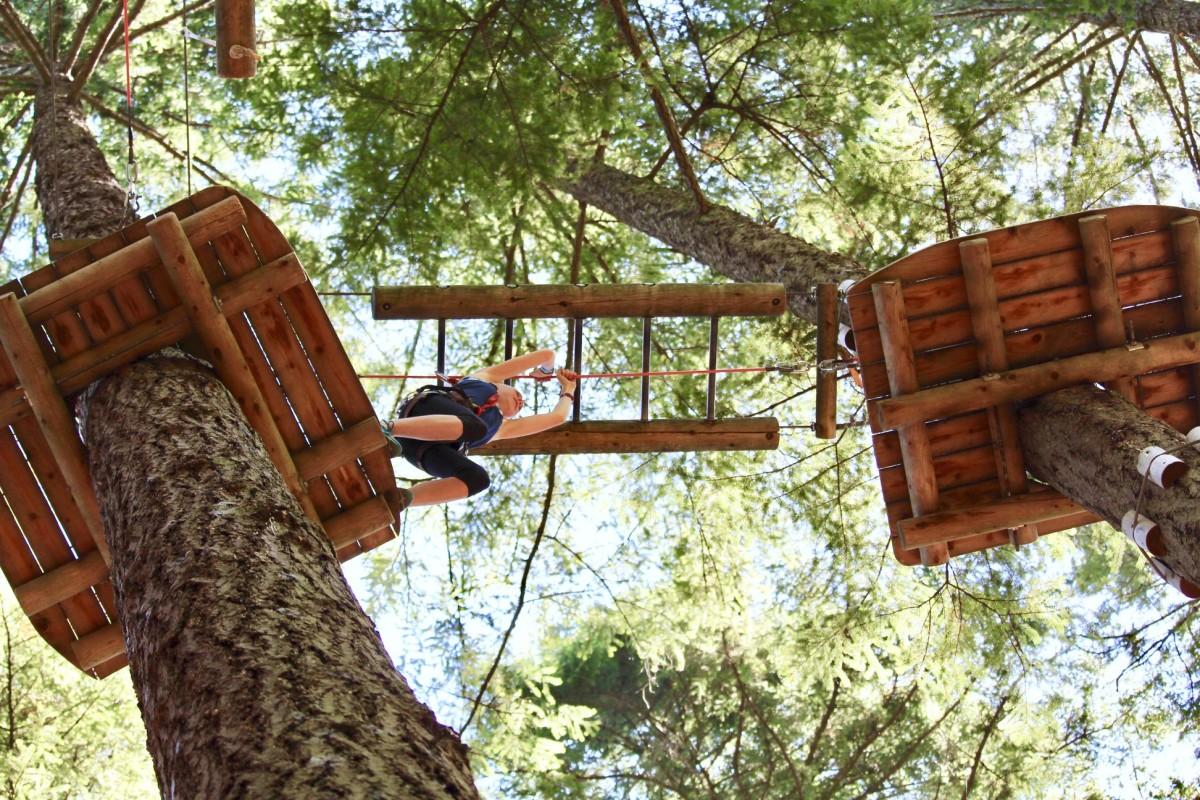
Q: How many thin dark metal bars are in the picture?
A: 5